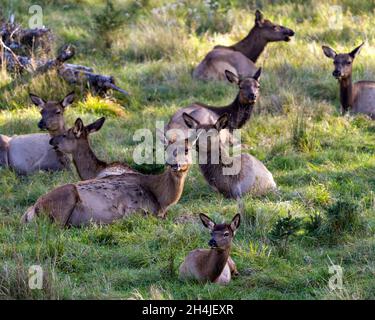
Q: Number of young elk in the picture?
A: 1